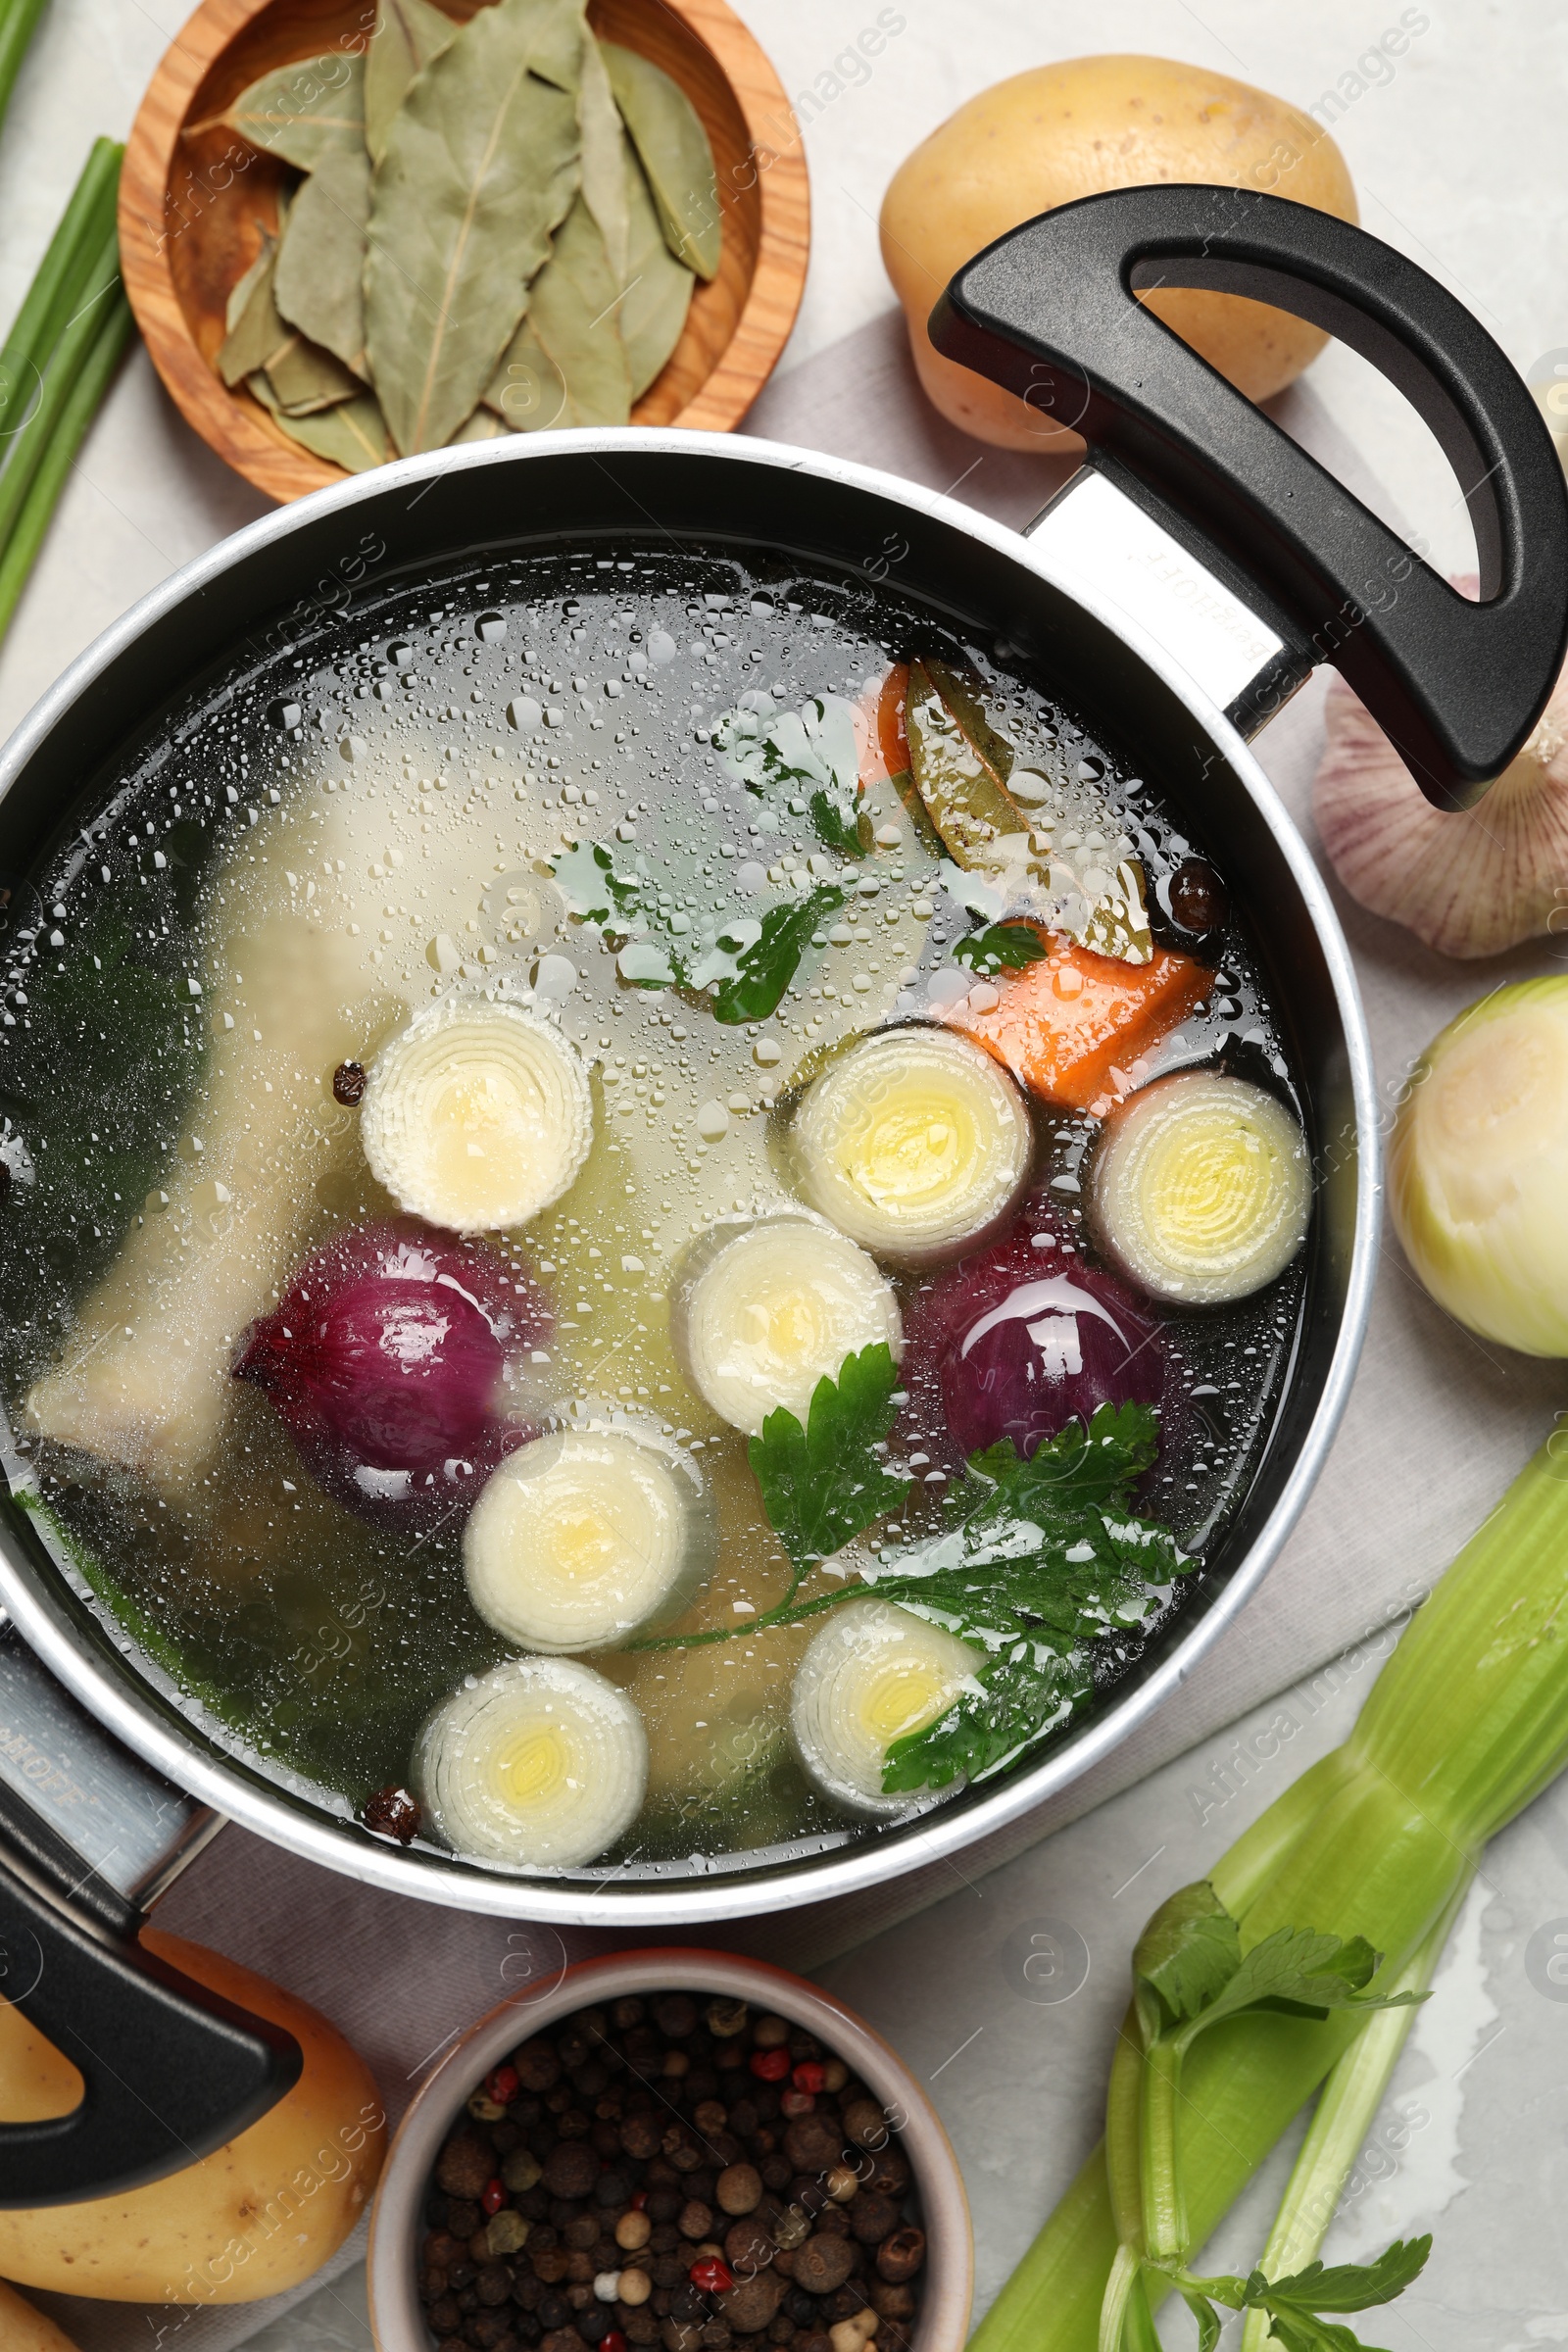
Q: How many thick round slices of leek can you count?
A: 7